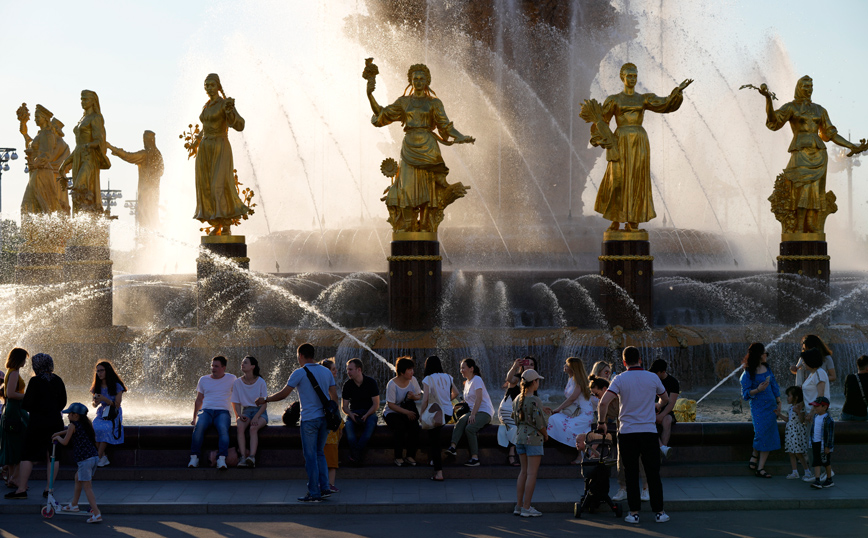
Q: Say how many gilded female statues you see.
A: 8